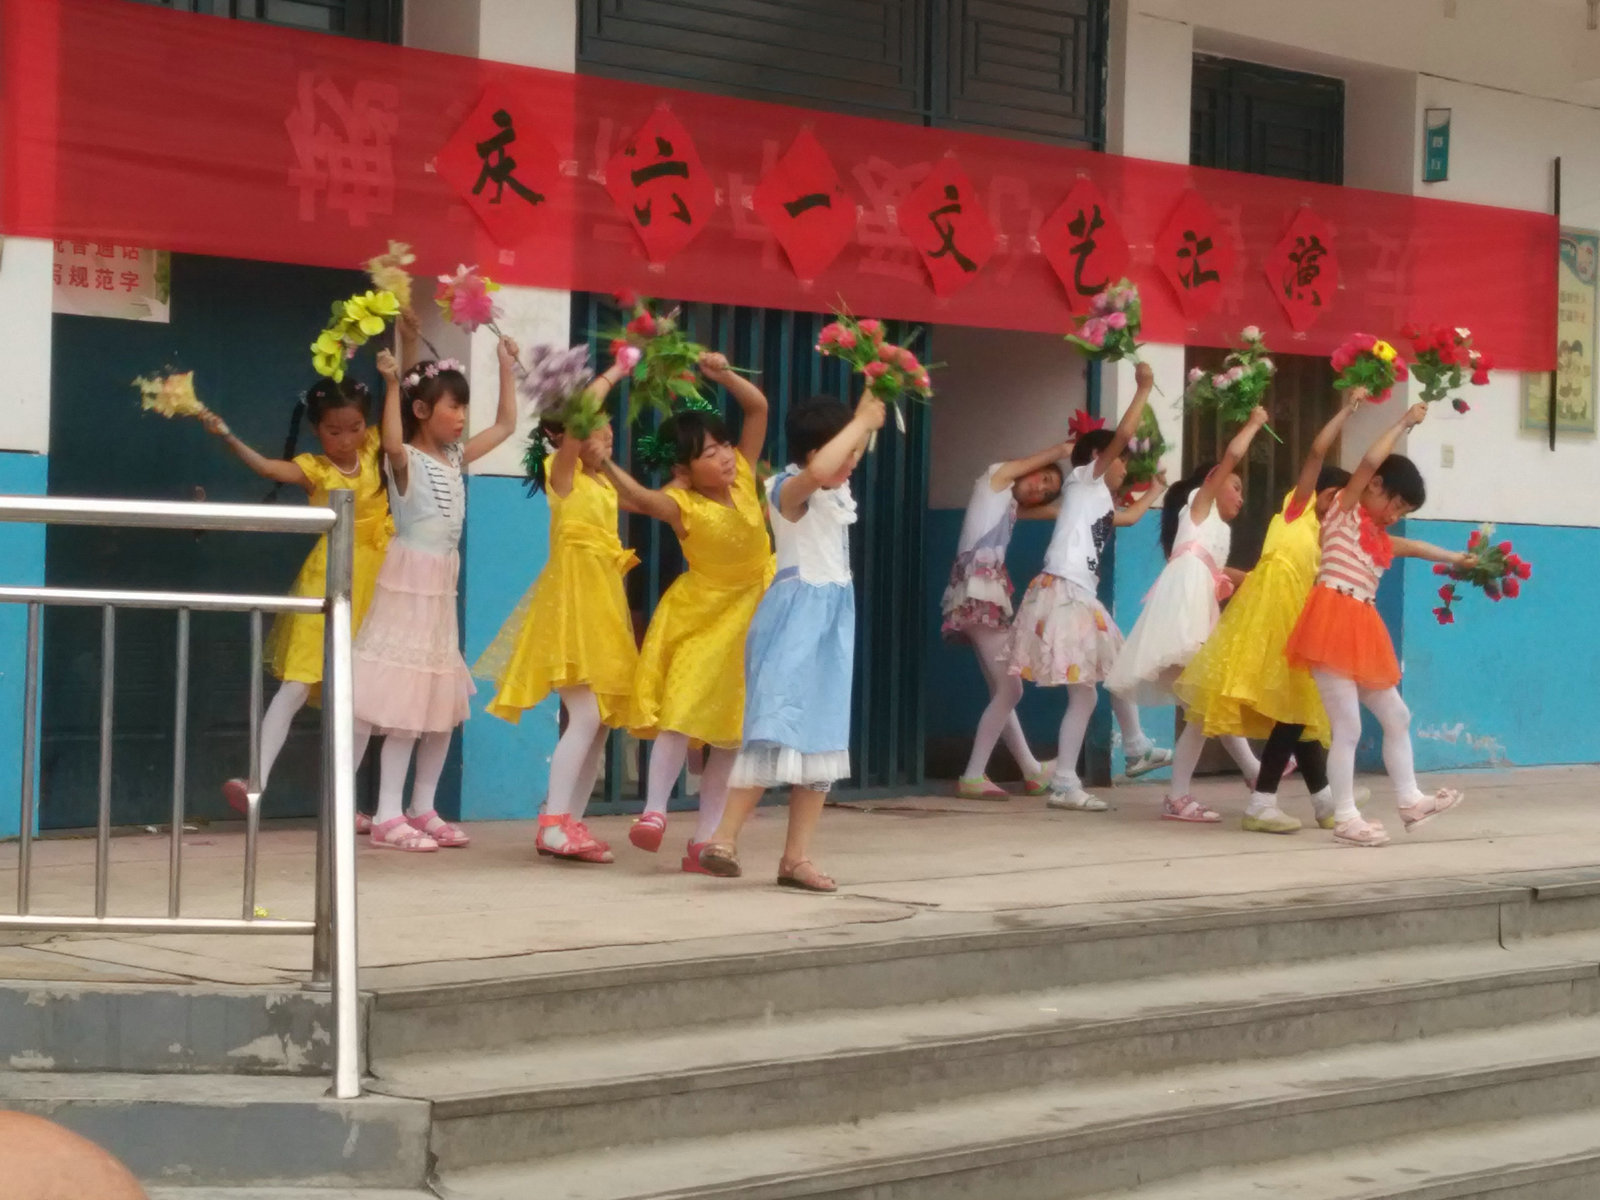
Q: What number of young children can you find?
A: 10